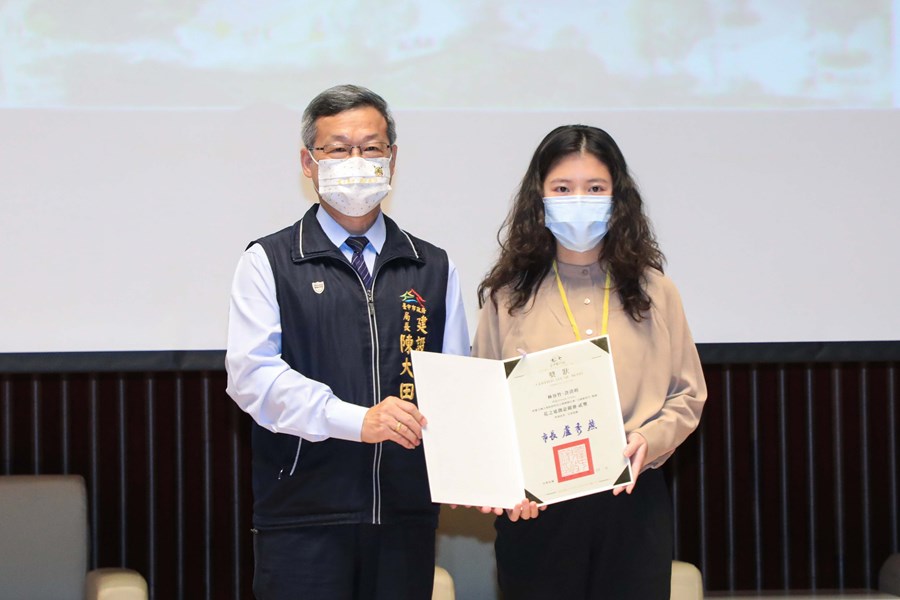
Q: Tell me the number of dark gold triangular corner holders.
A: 4